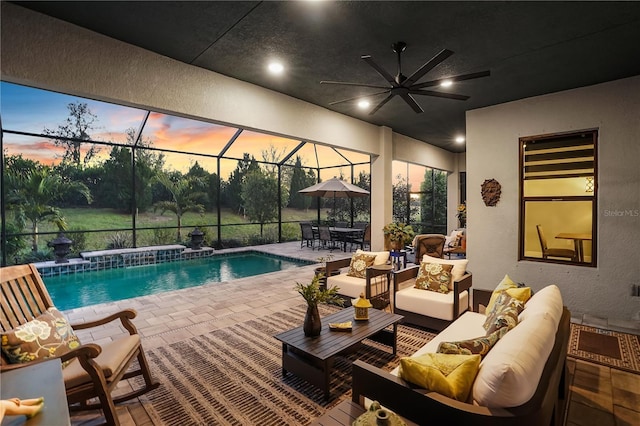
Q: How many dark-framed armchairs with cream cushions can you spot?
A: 2